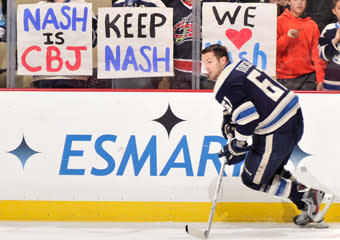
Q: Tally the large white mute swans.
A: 0